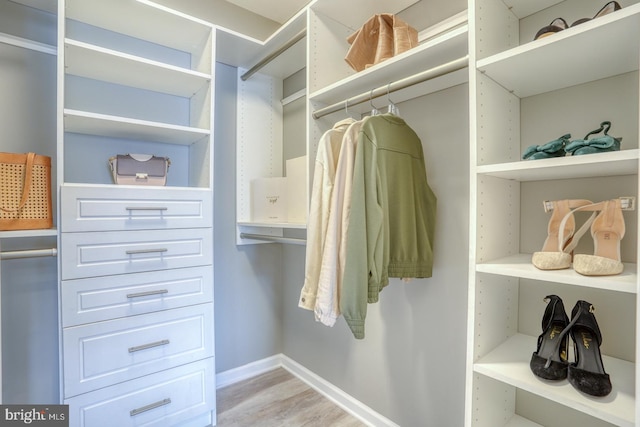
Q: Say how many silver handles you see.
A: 5